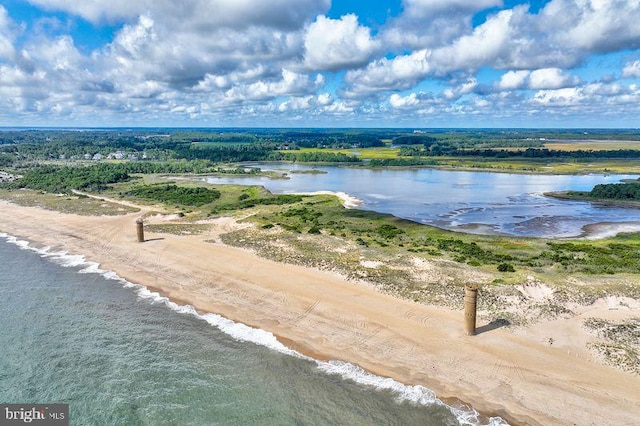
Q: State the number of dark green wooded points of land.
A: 1